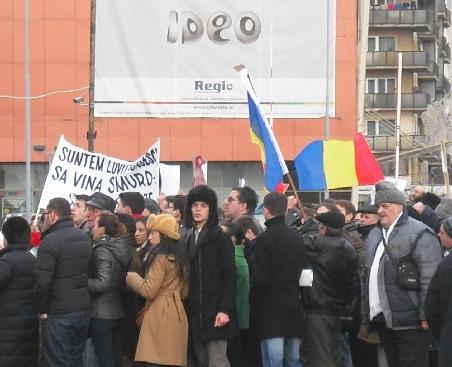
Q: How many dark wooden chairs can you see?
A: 0